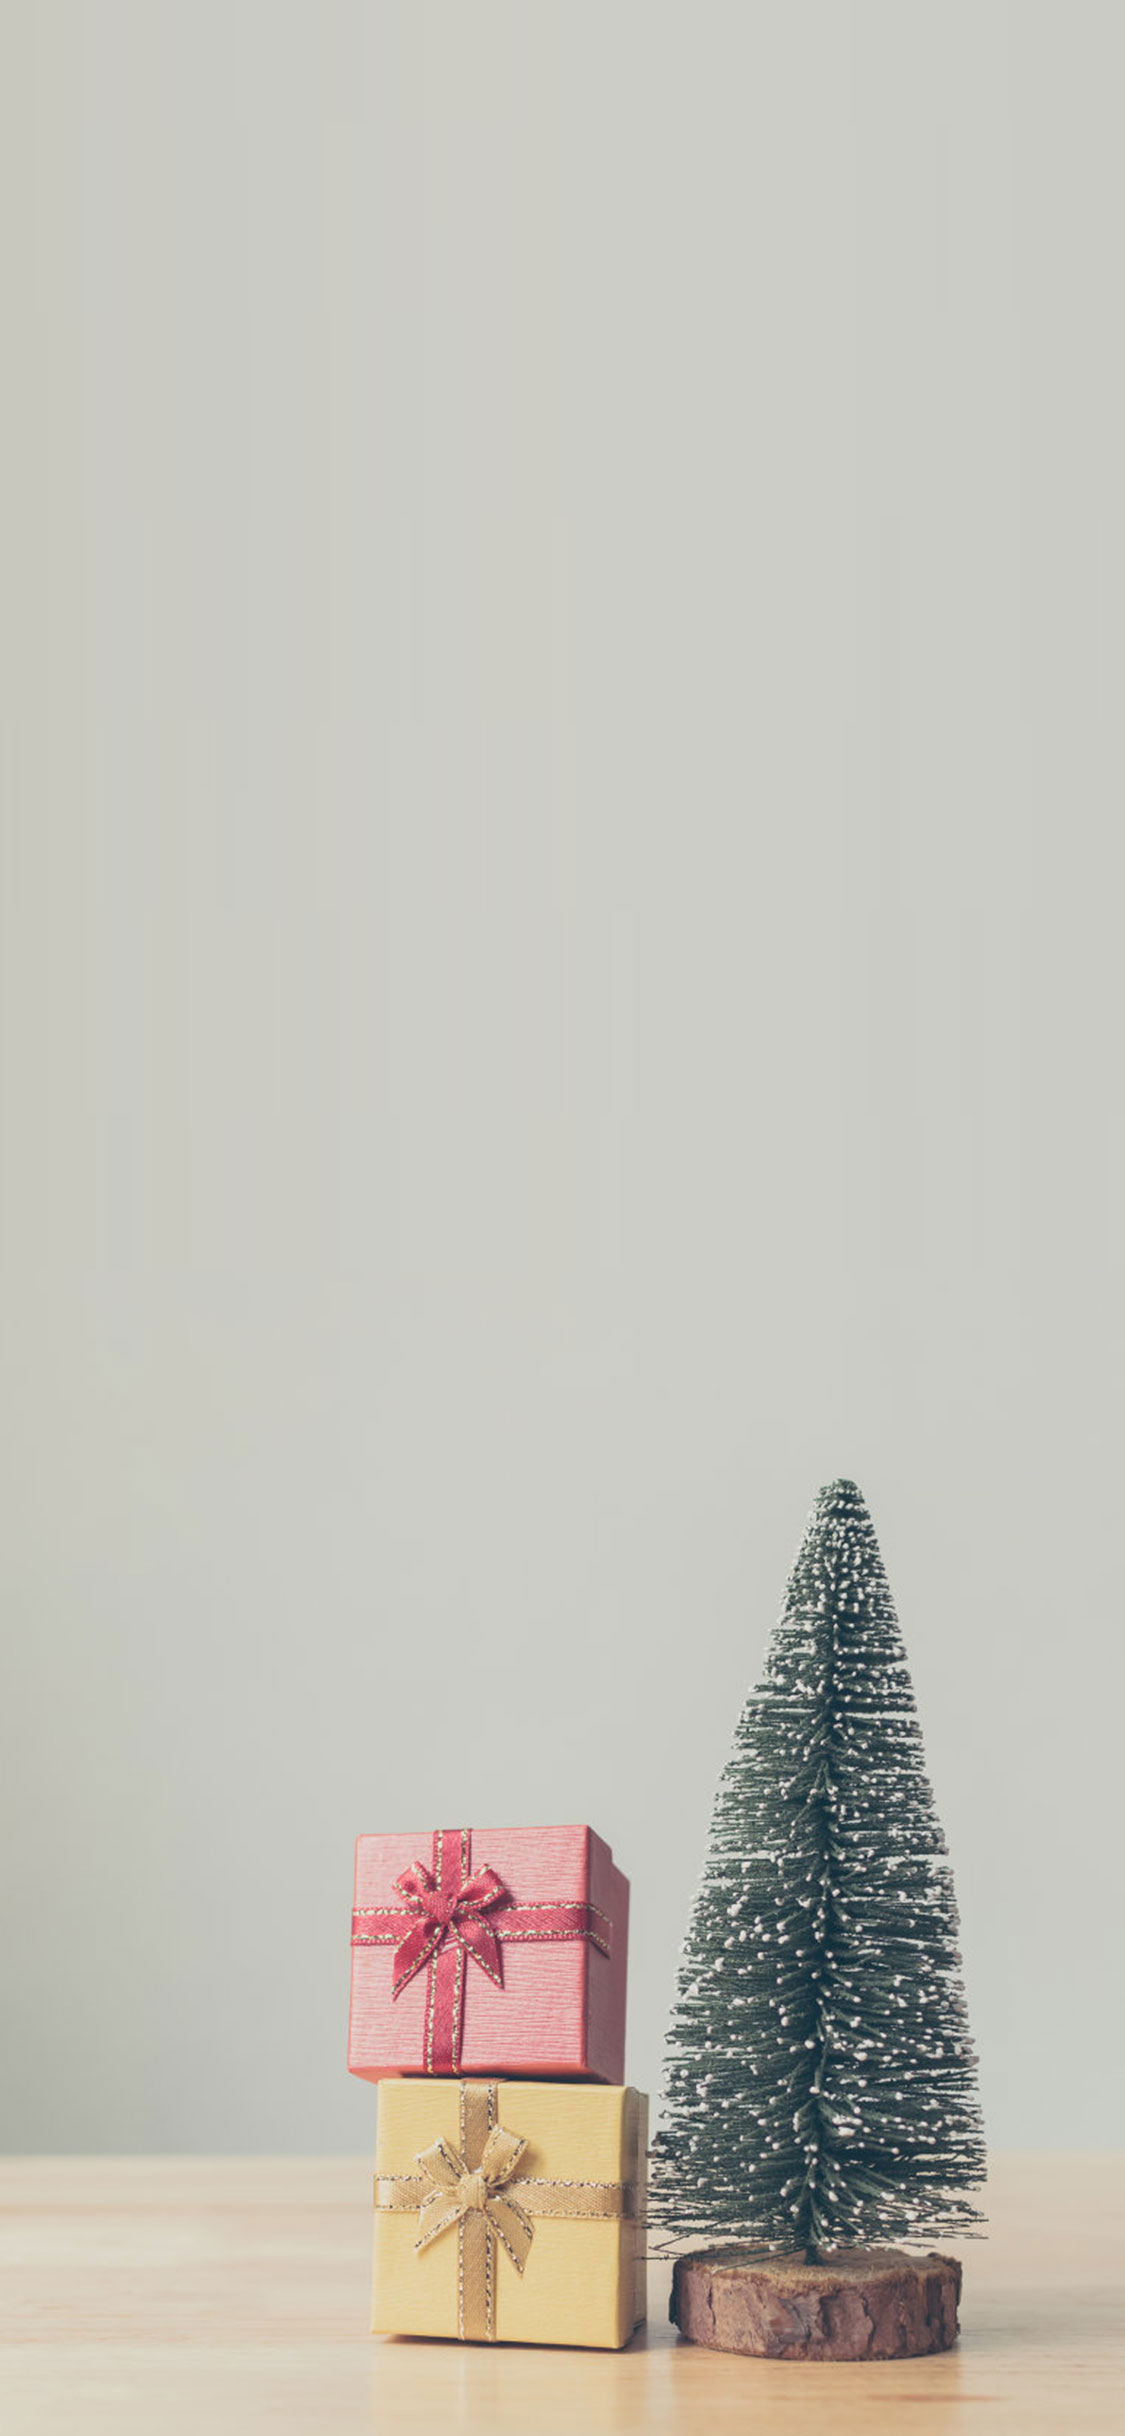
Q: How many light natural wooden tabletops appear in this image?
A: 1